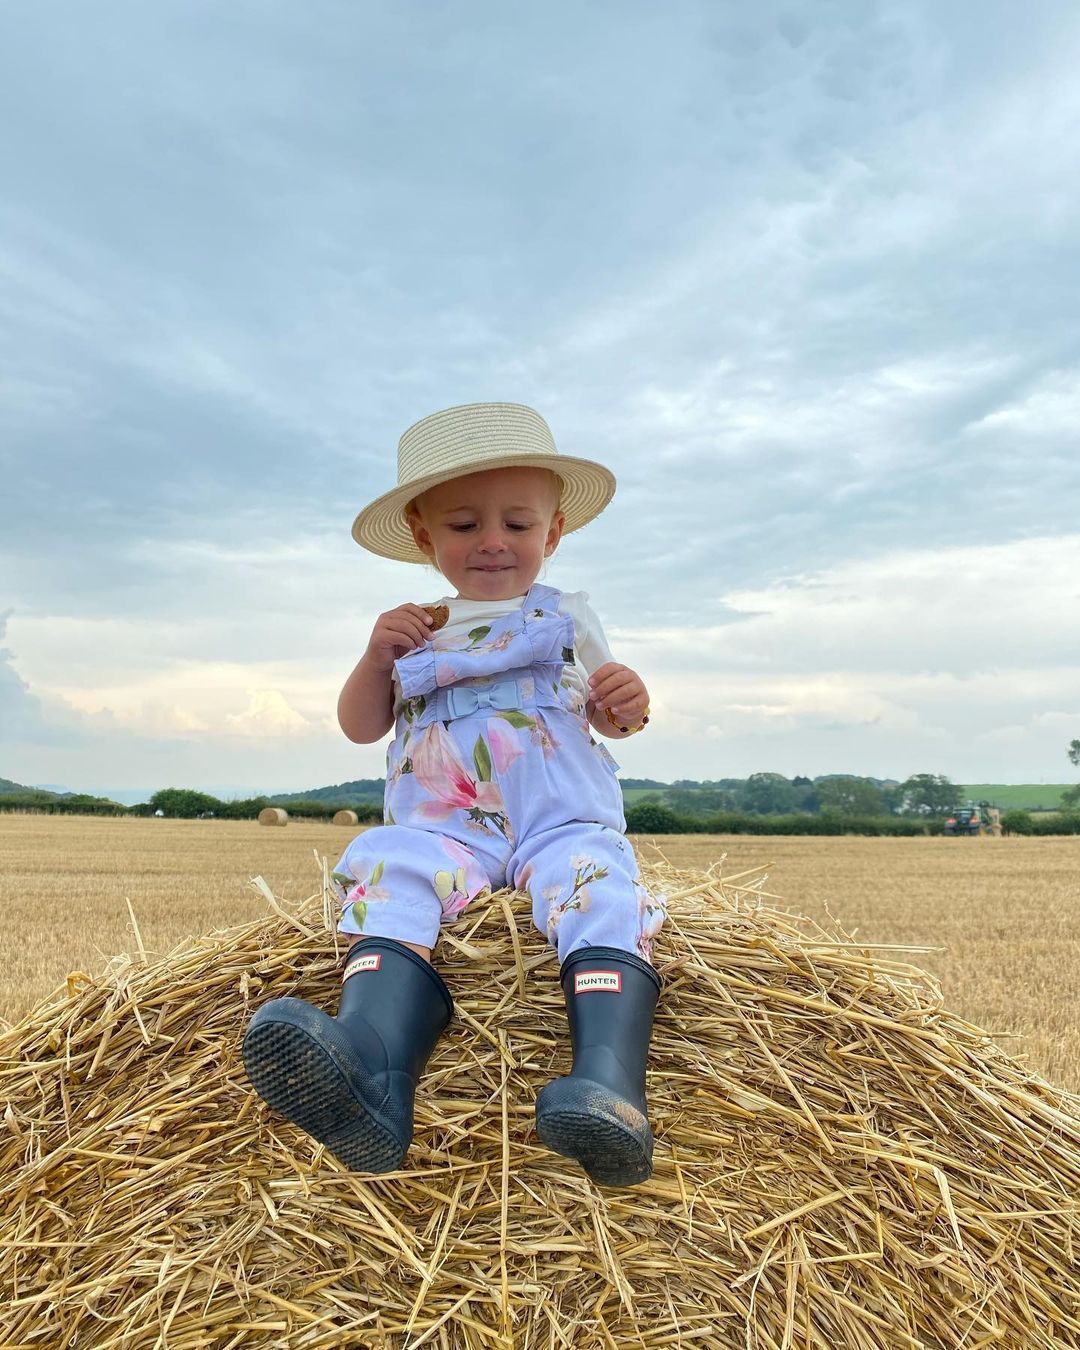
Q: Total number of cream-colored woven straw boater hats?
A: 1